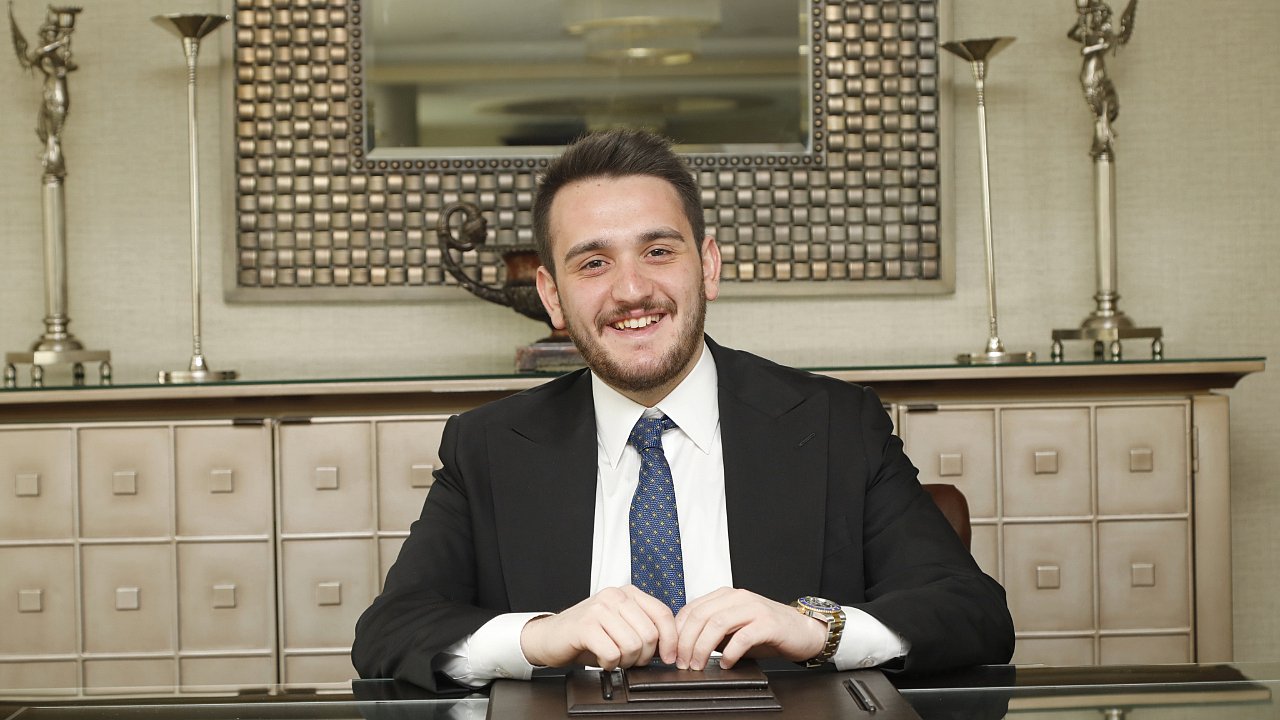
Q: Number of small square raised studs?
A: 14